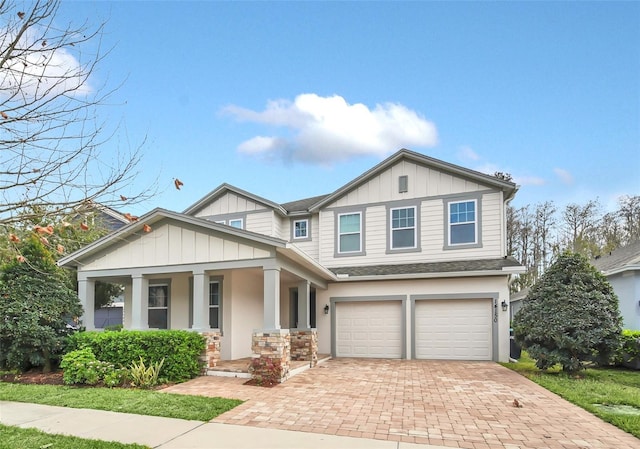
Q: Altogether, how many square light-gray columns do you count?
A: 5